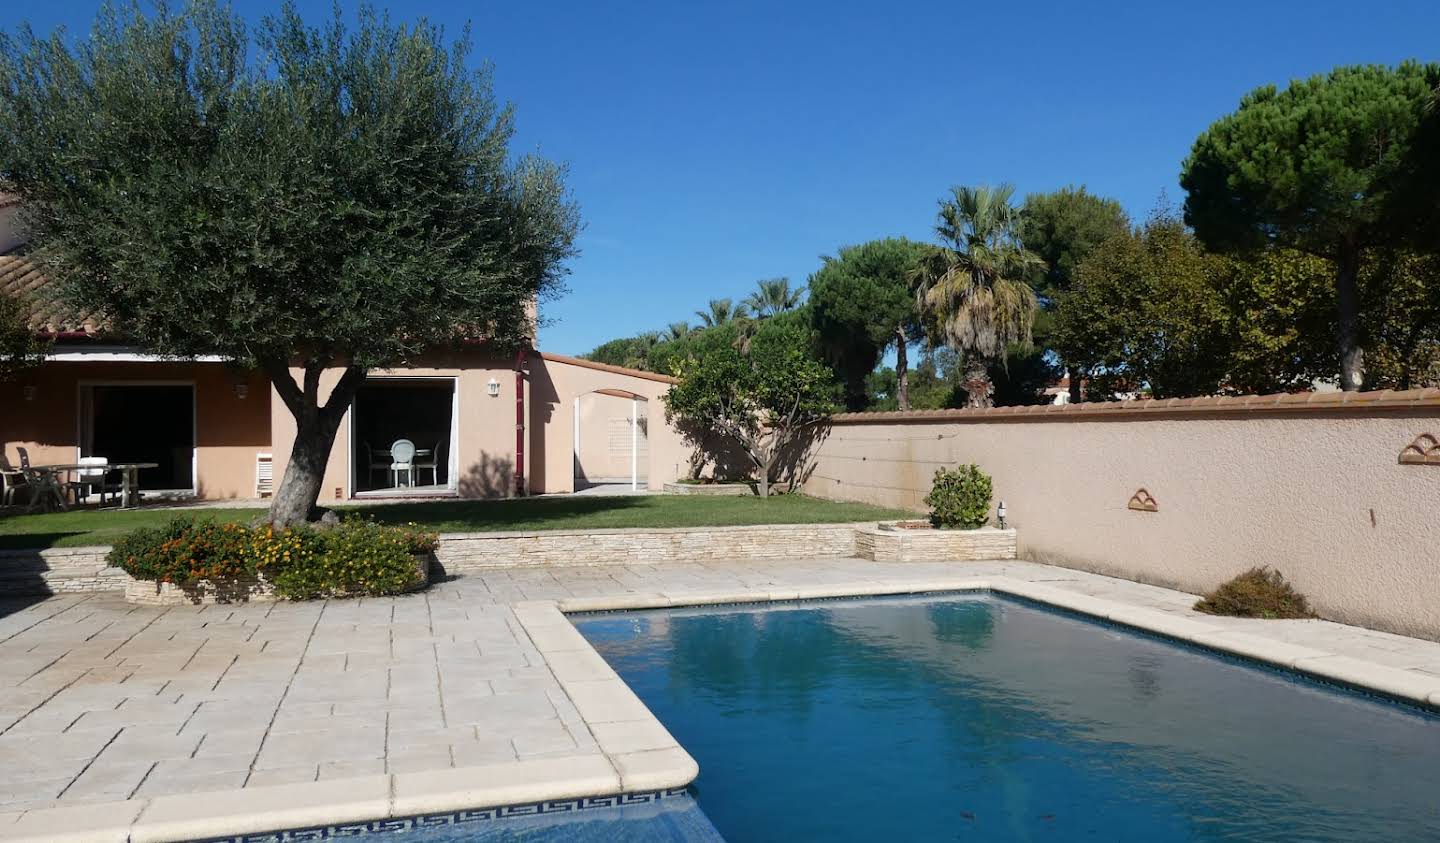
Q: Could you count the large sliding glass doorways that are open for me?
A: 2